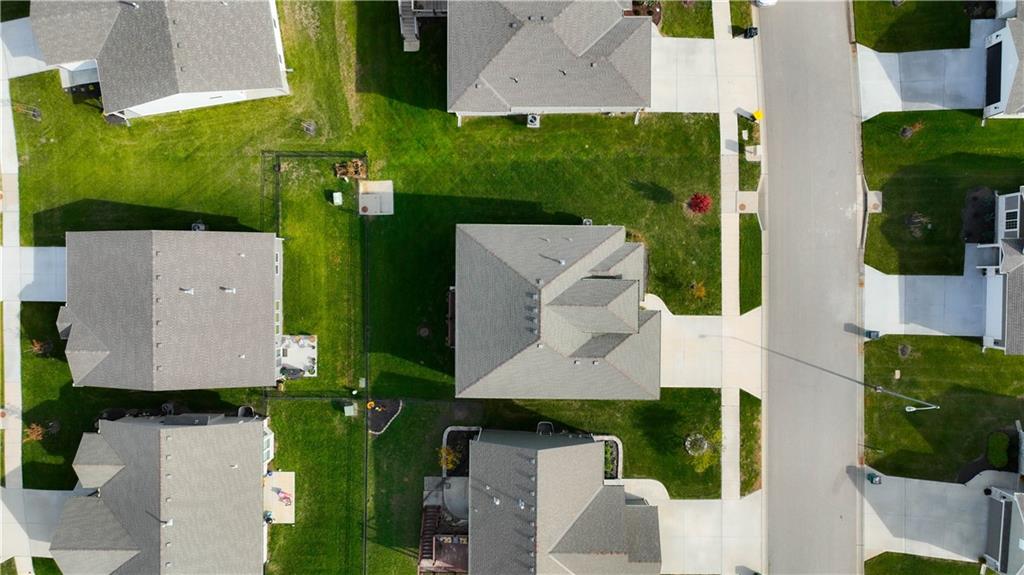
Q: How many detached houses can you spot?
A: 9